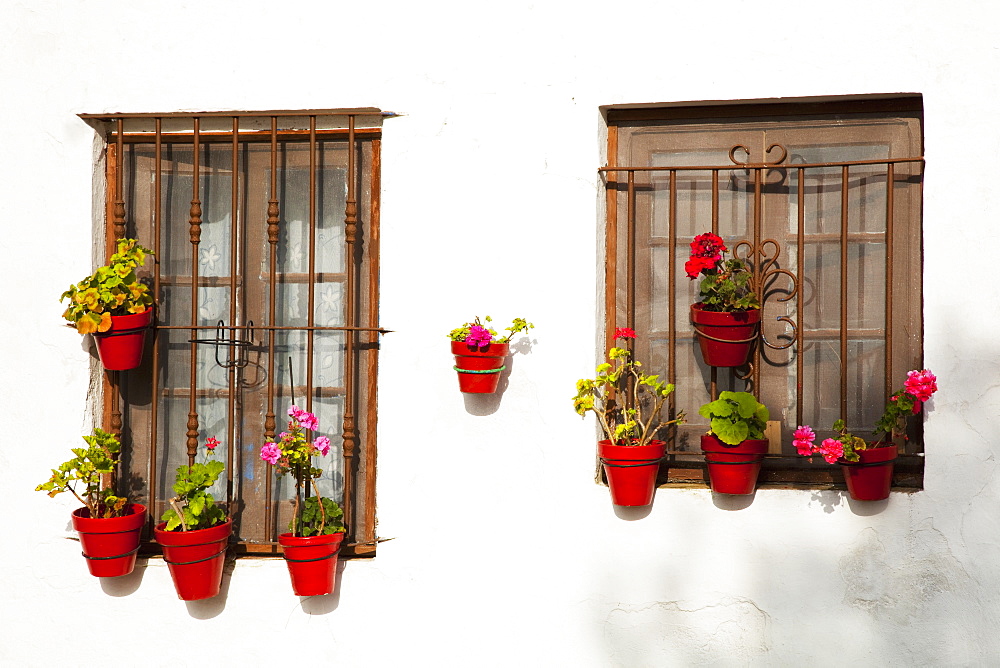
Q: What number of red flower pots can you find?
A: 9